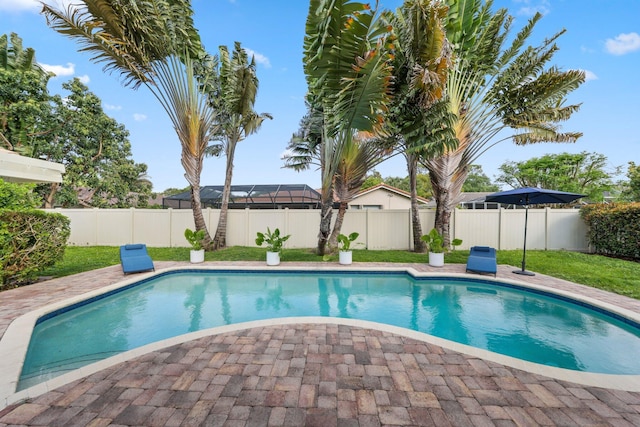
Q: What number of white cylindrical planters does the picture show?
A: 4